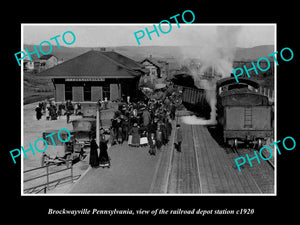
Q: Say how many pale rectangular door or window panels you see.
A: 4